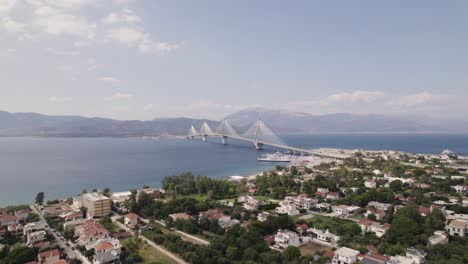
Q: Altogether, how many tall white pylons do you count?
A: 4